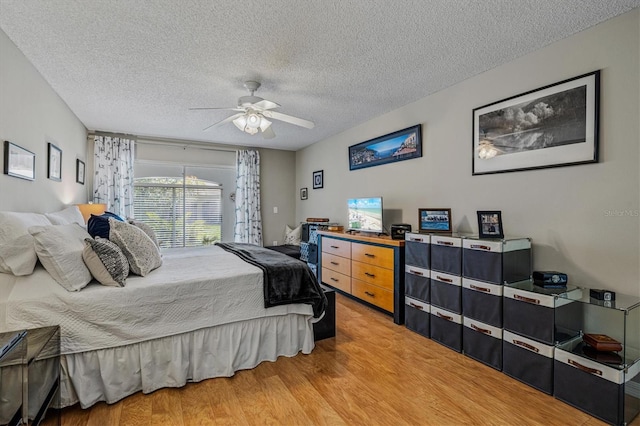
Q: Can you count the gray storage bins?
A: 12